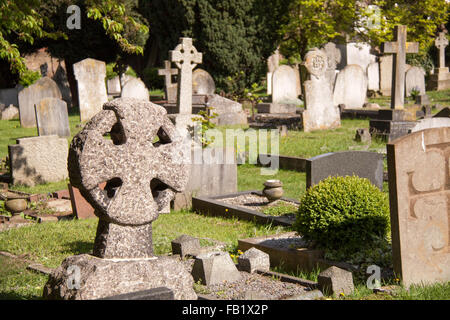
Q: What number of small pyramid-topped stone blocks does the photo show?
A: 3